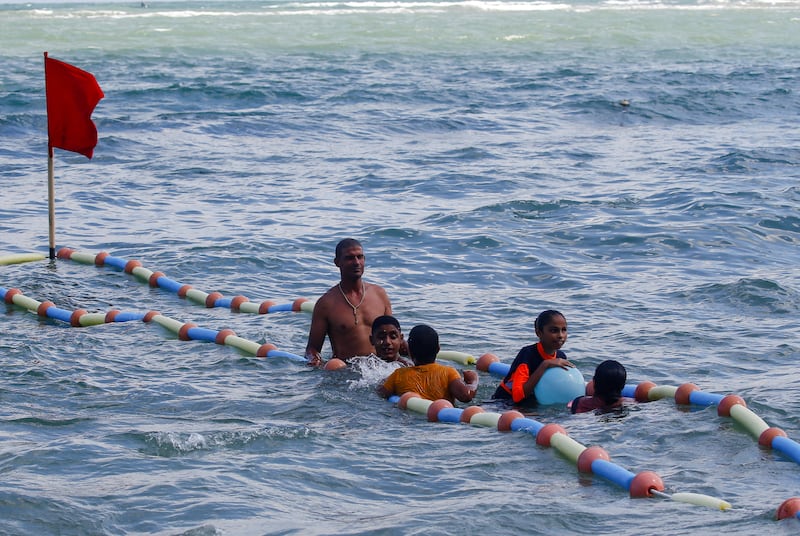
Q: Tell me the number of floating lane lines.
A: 2